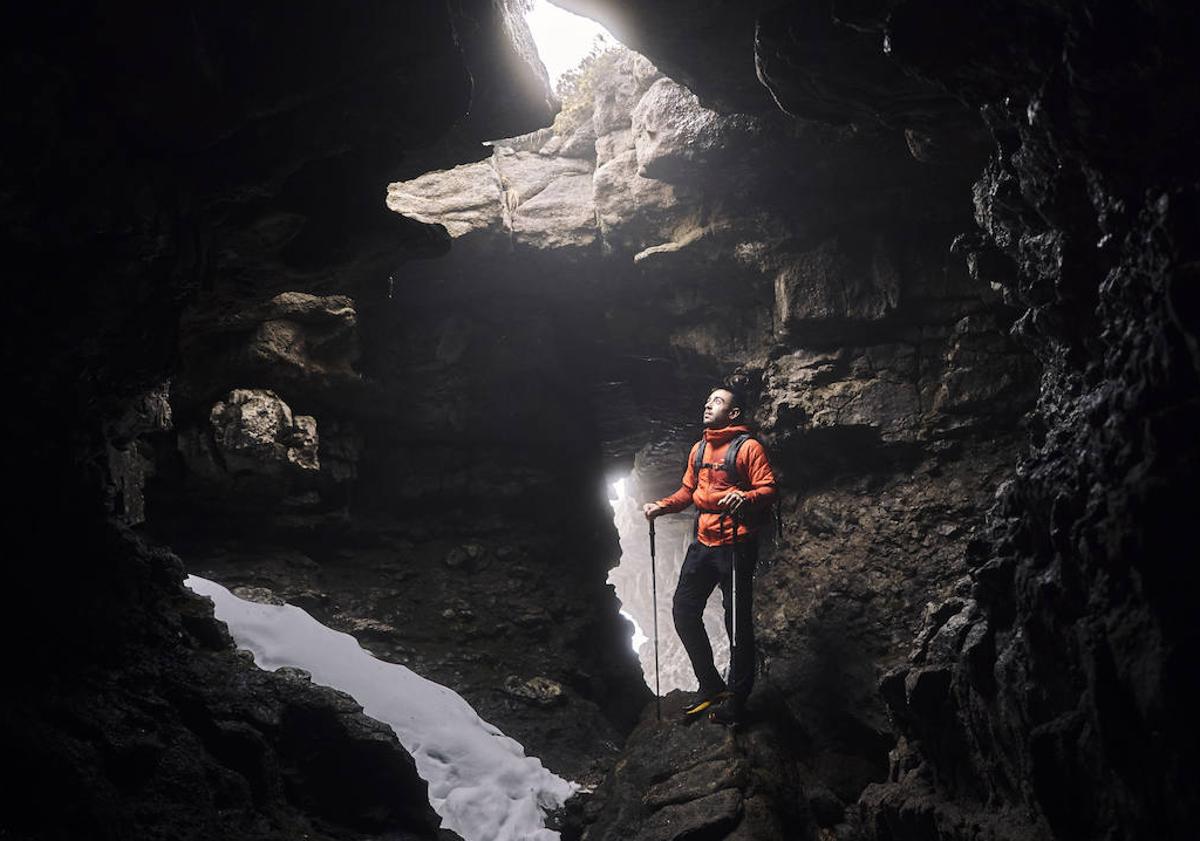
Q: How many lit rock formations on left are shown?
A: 2